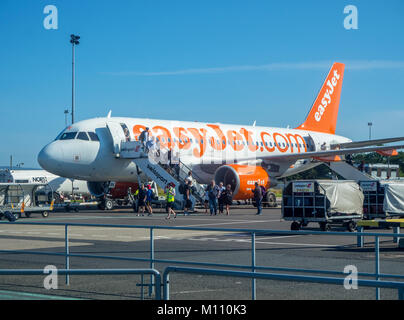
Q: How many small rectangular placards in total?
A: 2